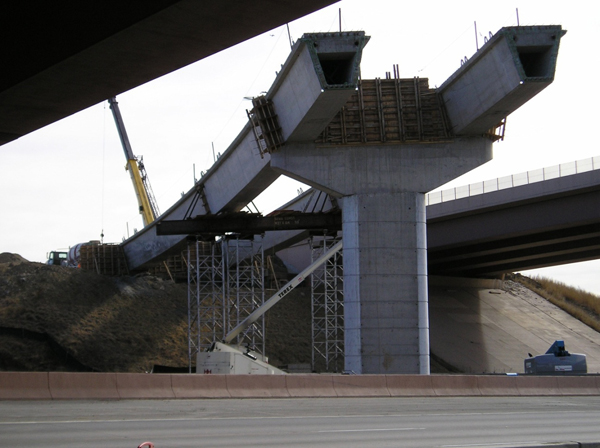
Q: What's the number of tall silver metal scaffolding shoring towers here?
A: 3